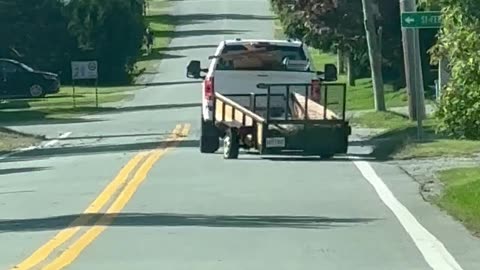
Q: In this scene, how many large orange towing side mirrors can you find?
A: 0